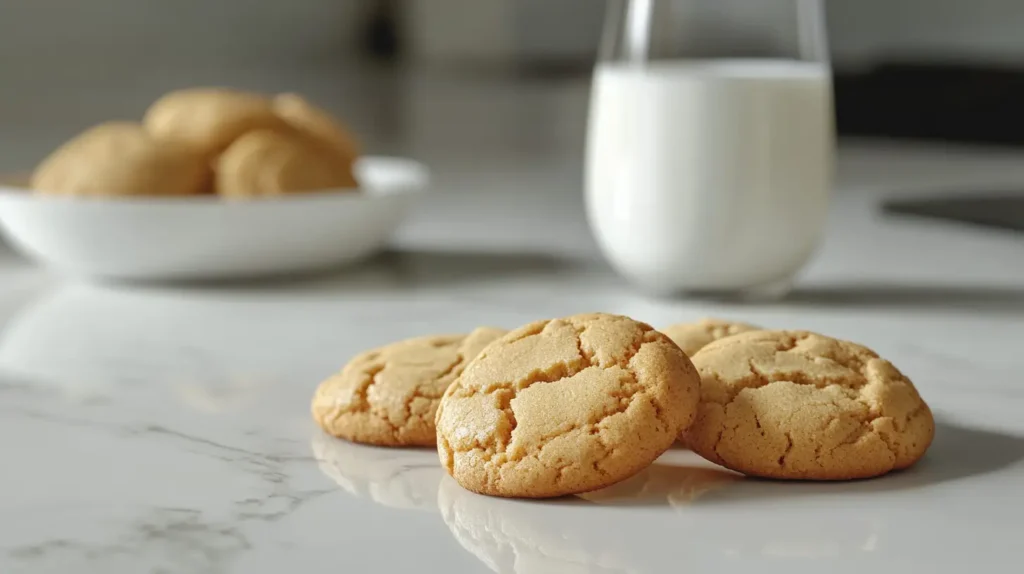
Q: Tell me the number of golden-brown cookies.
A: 8